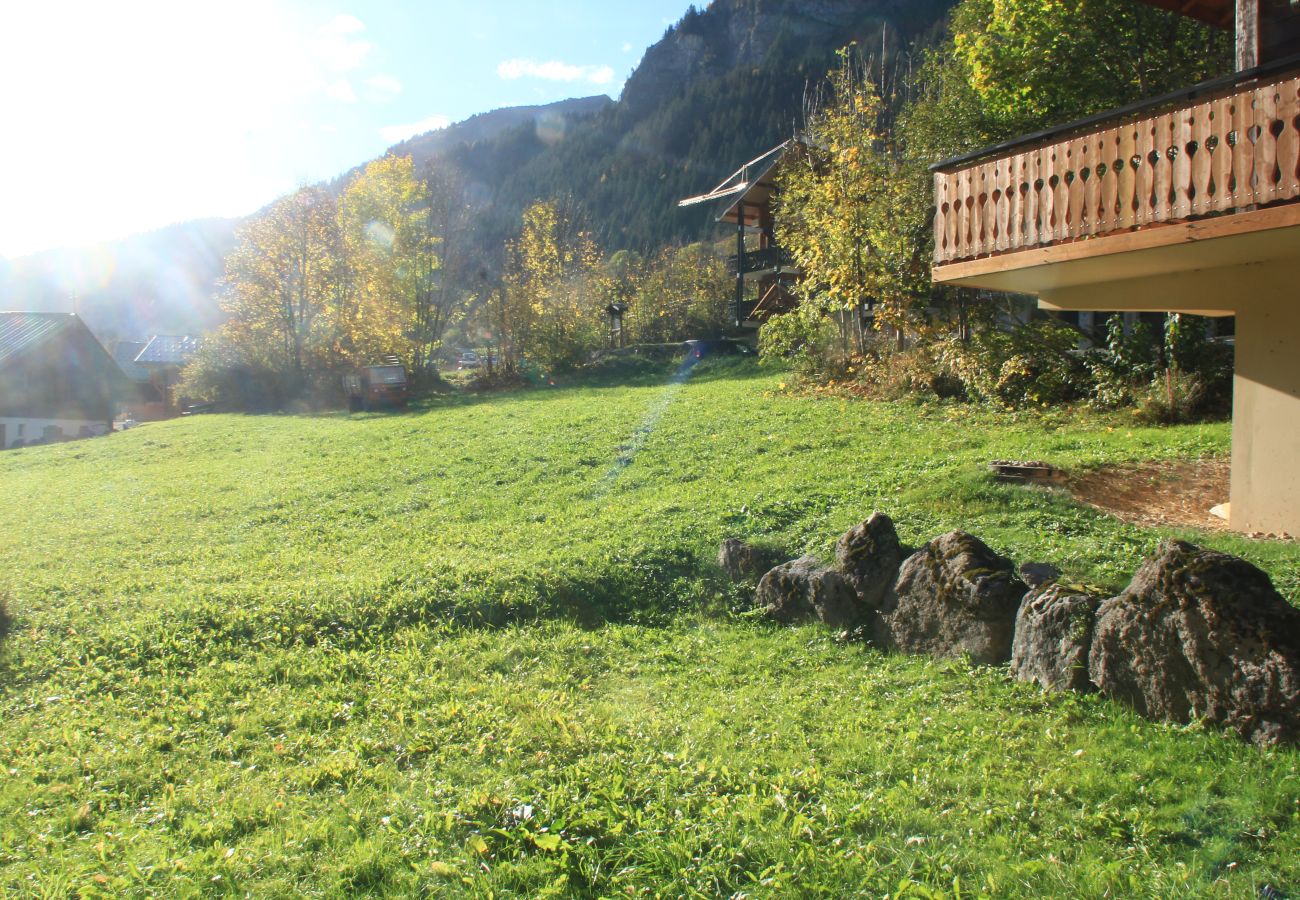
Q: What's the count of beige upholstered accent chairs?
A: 0